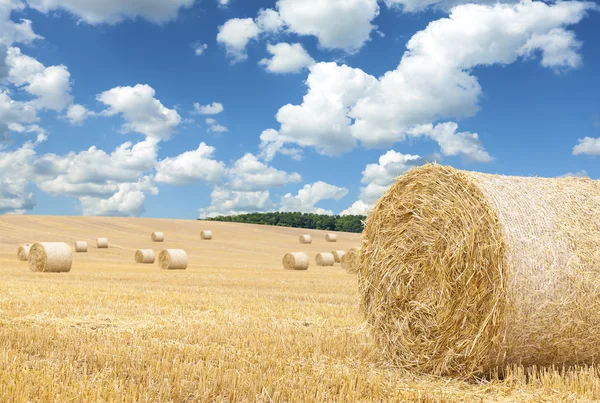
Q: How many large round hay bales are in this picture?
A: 15